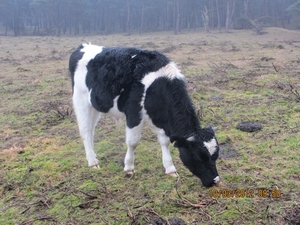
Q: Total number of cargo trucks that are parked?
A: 0